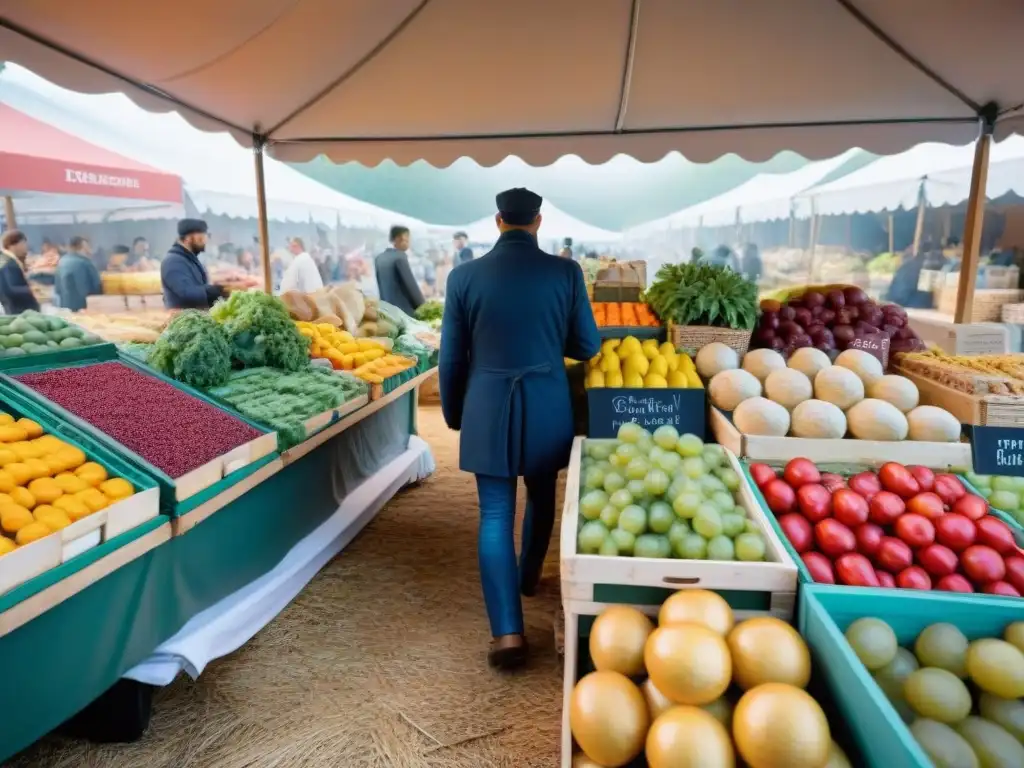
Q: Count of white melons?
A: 12